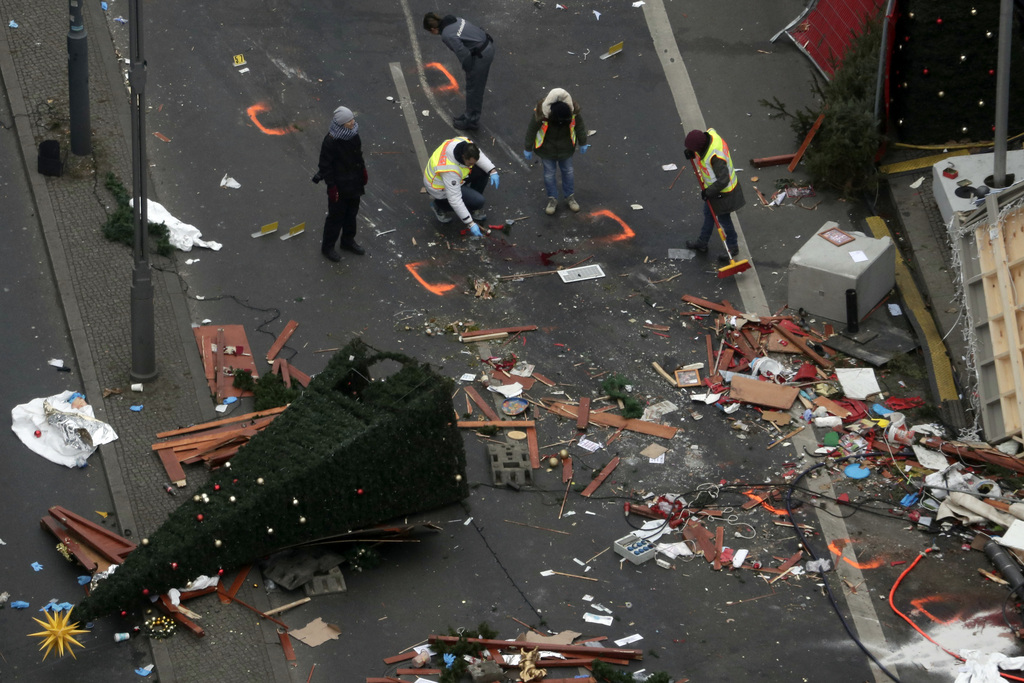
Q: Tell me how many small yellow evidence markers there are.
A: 4